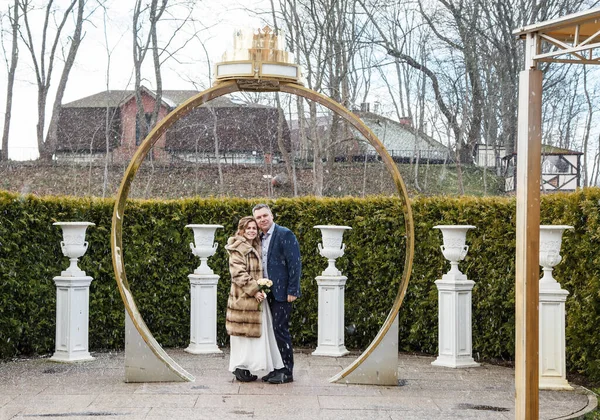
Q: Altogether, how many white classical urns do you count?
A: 5